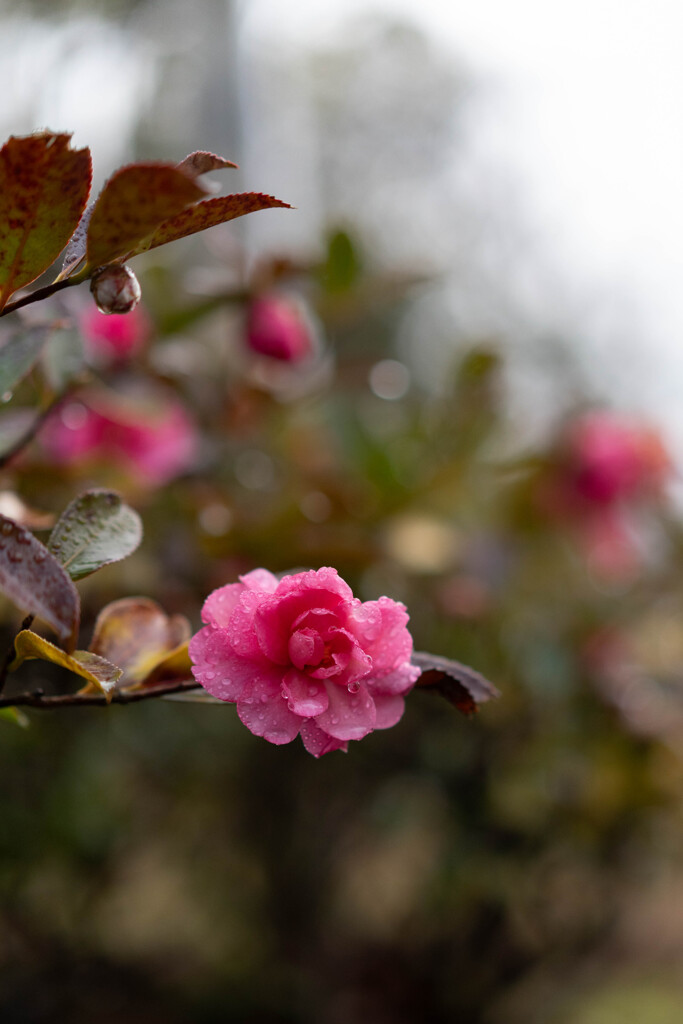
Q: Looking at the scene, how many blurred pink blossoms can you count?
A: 4